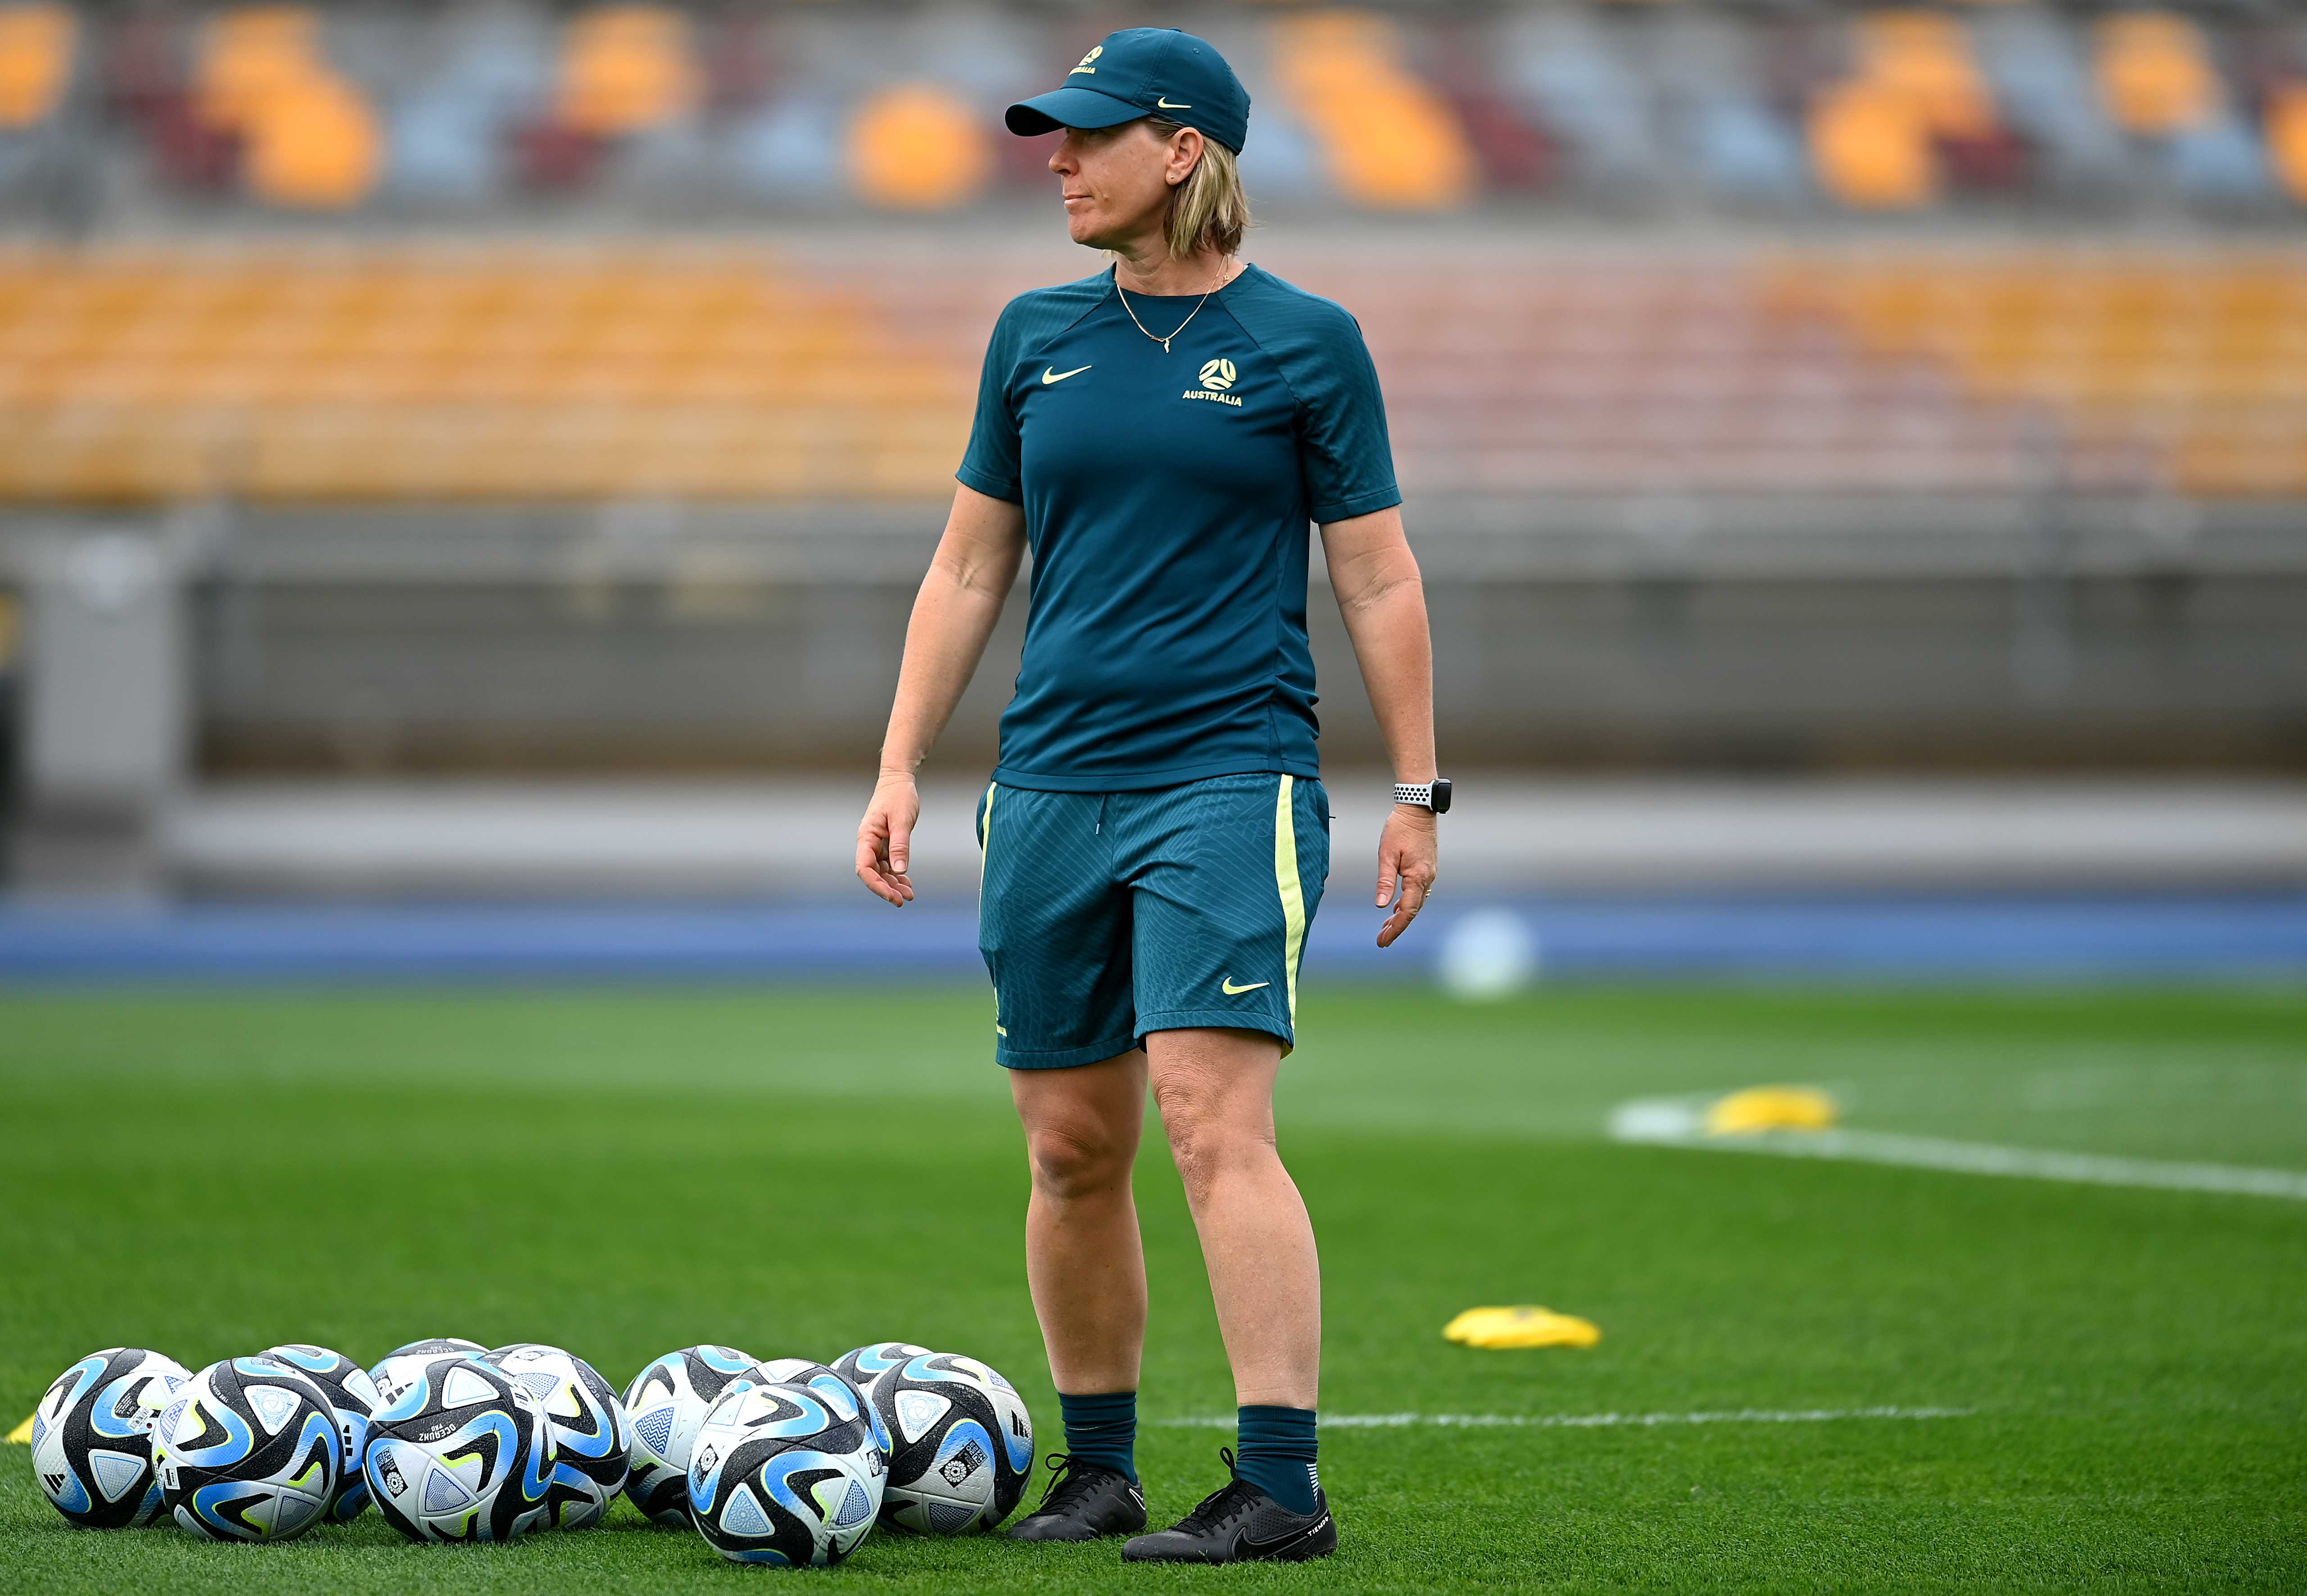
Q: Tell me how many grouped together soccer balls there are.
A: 11